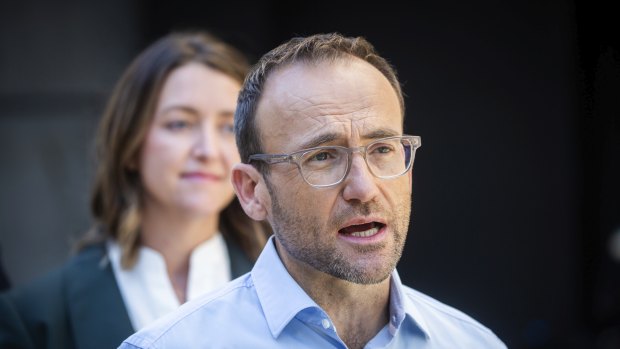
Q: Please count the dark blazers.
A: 1